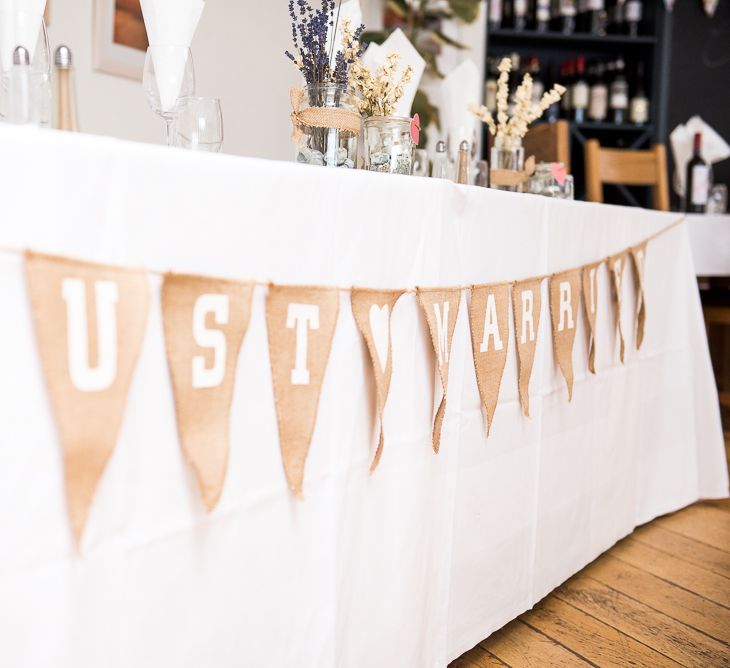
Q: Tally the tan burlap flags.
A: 11